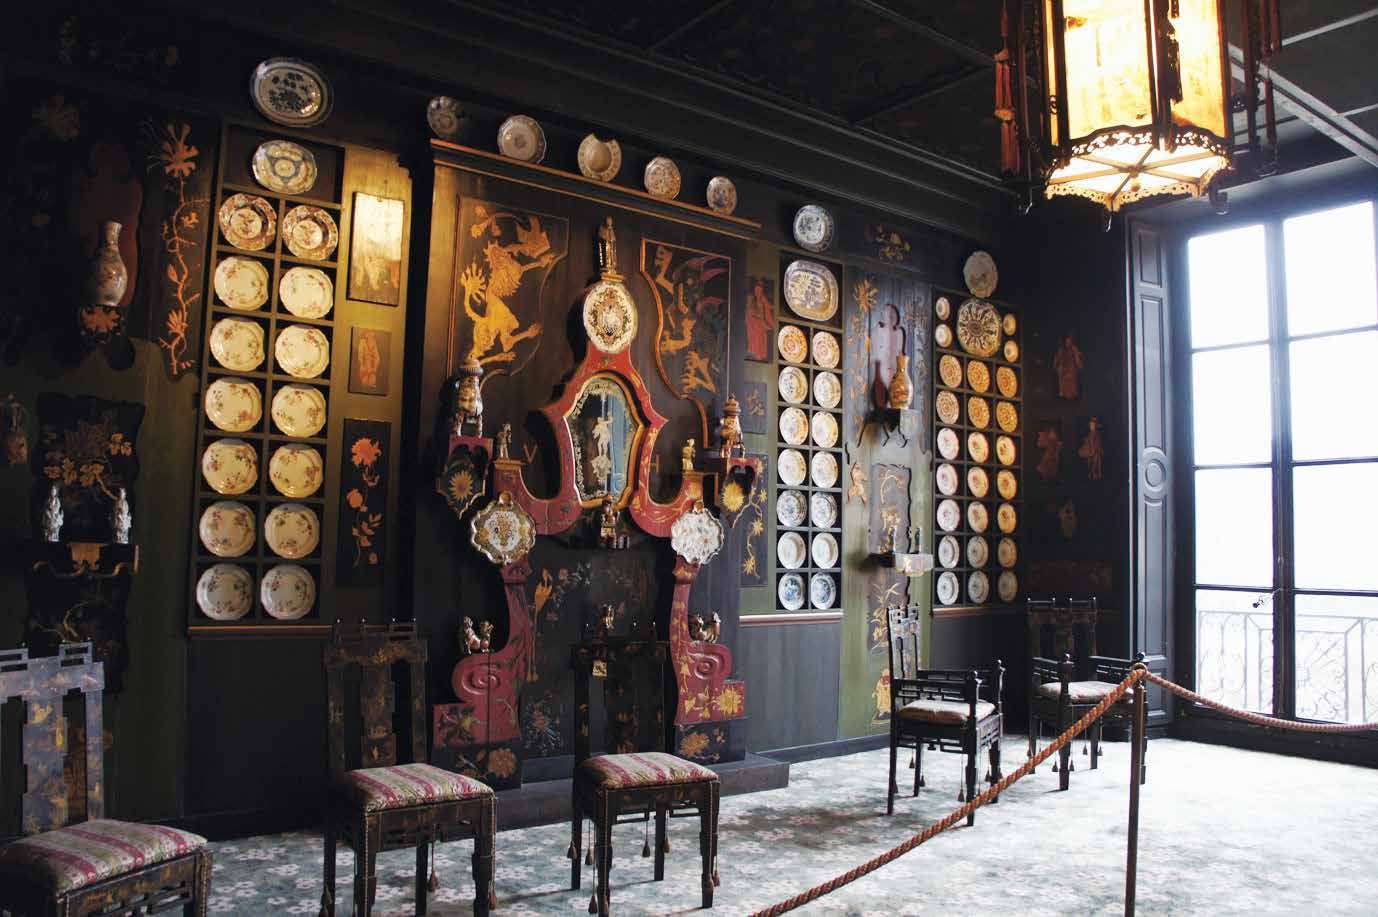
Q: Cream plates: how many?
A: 12